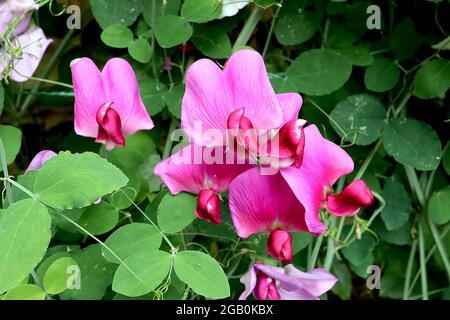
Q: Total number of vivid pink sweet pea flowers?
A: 6